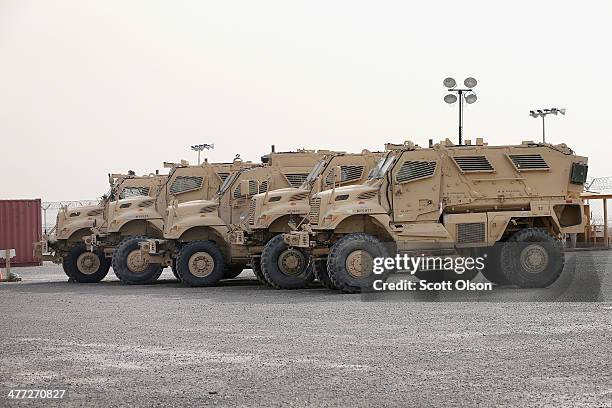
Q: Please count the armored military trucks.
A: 5